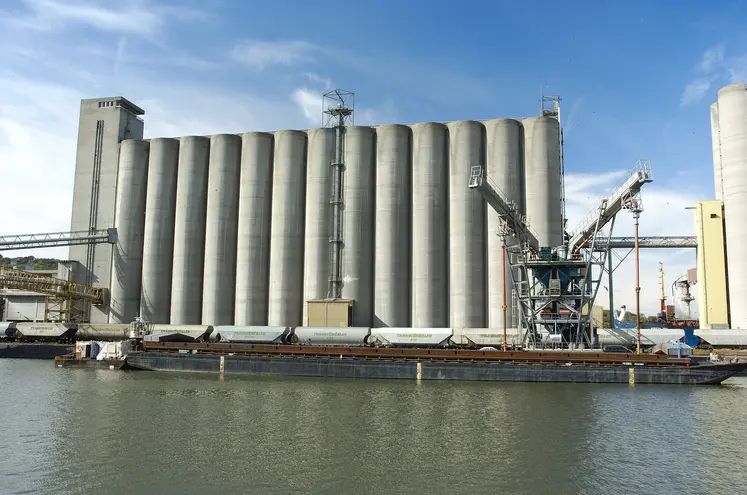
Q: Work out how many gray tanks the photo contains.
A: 13